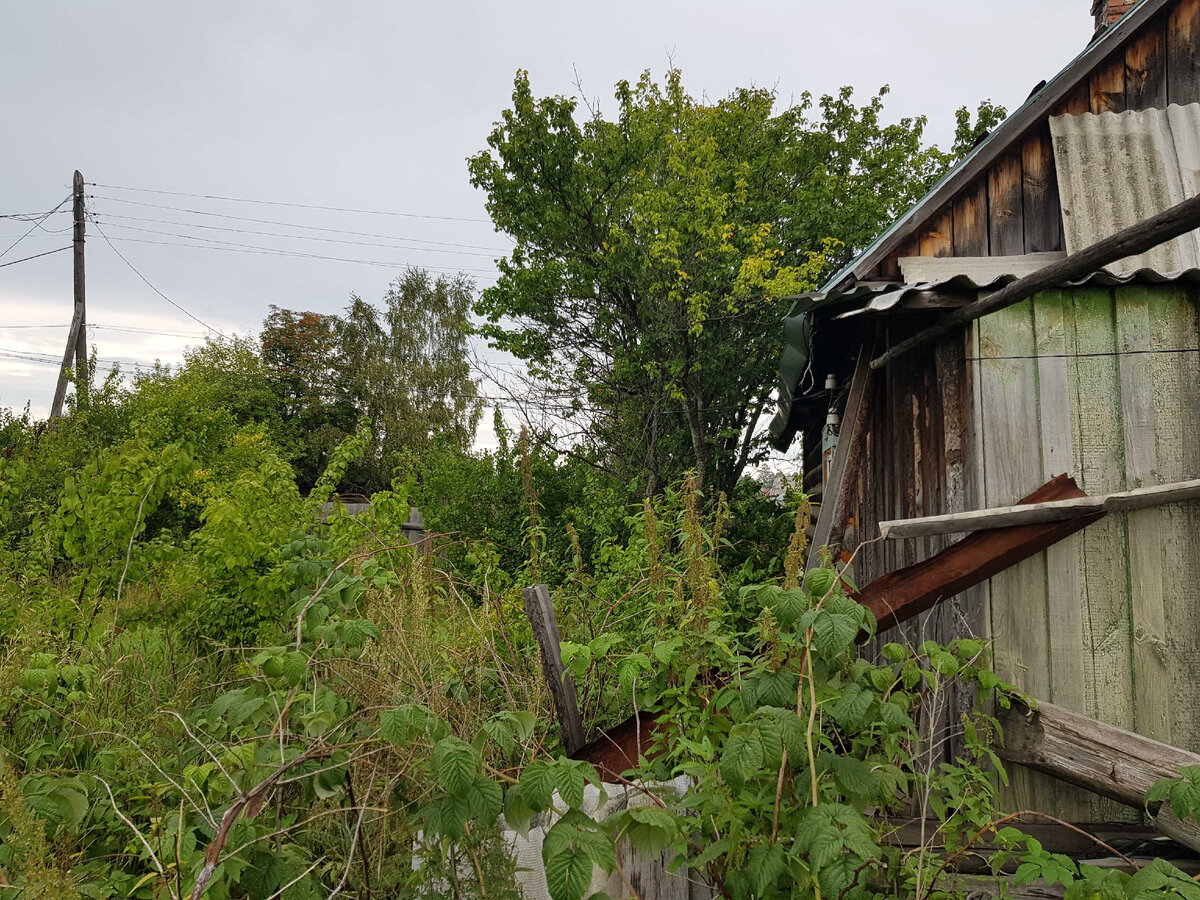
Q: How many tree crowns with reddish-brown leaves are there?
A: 1